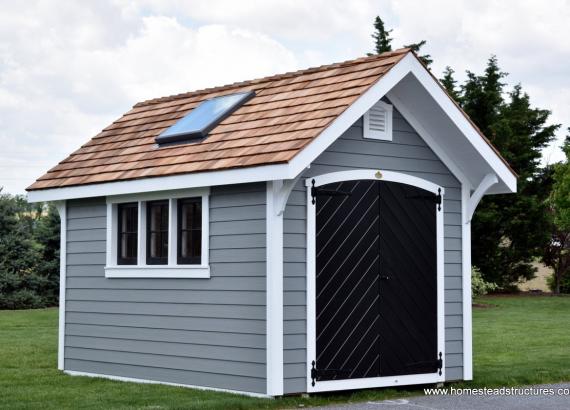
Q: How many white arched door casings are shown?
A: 1